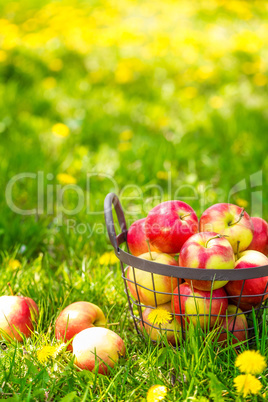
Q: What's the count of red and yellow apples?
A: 13